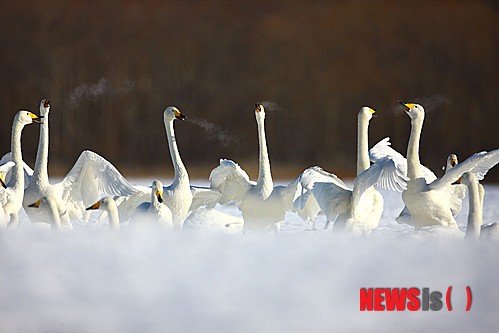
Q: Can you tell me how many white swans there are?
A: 12